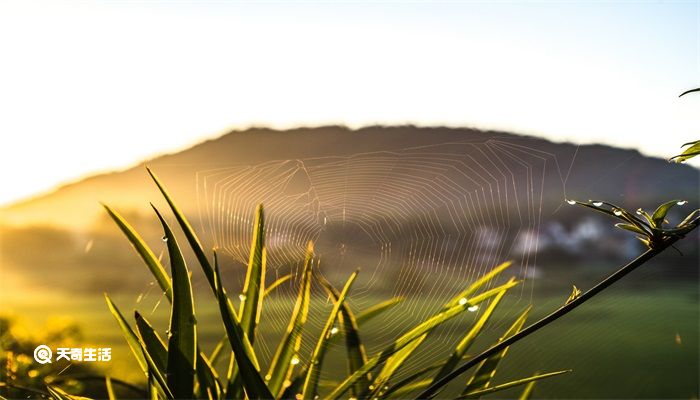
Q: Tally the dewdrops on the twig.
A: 5